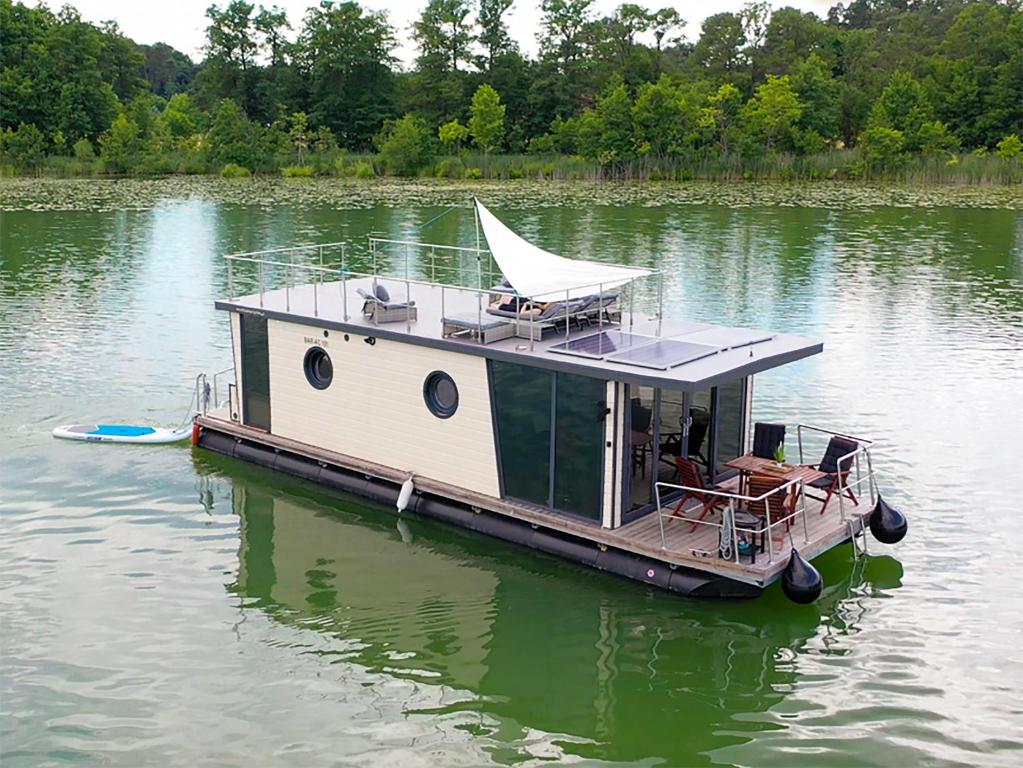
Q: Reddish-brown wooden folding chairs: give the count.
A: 4